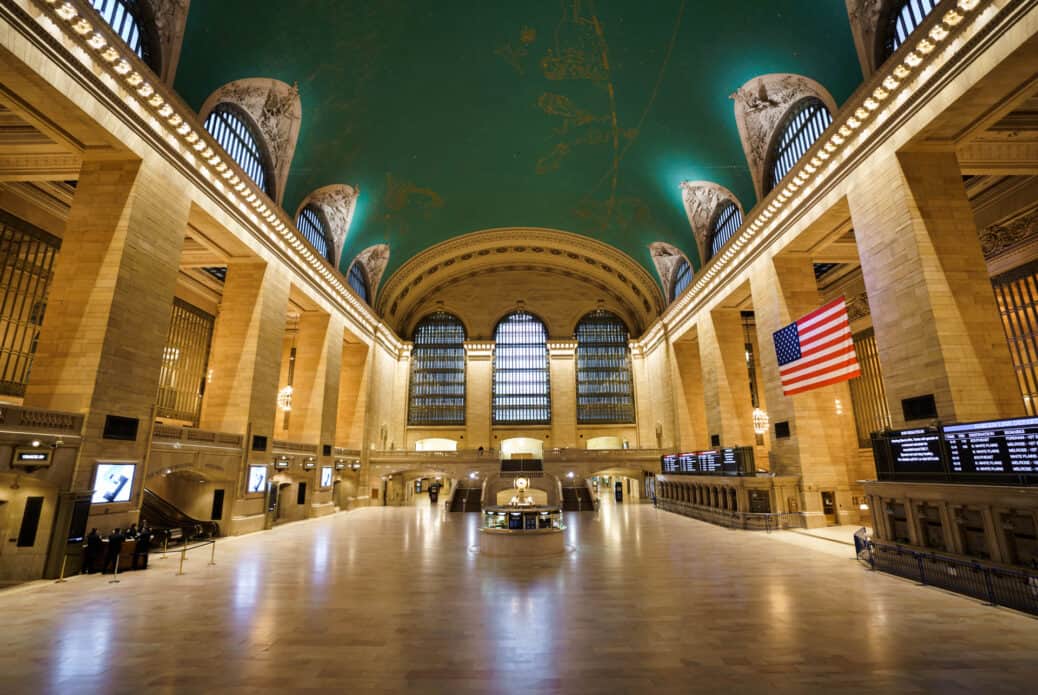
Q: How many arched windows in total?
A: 11